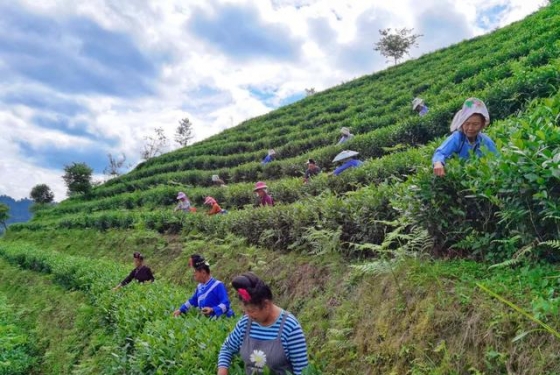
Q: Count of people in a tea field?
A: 13